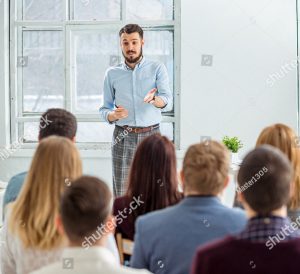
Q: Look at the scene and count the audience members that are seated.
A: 7